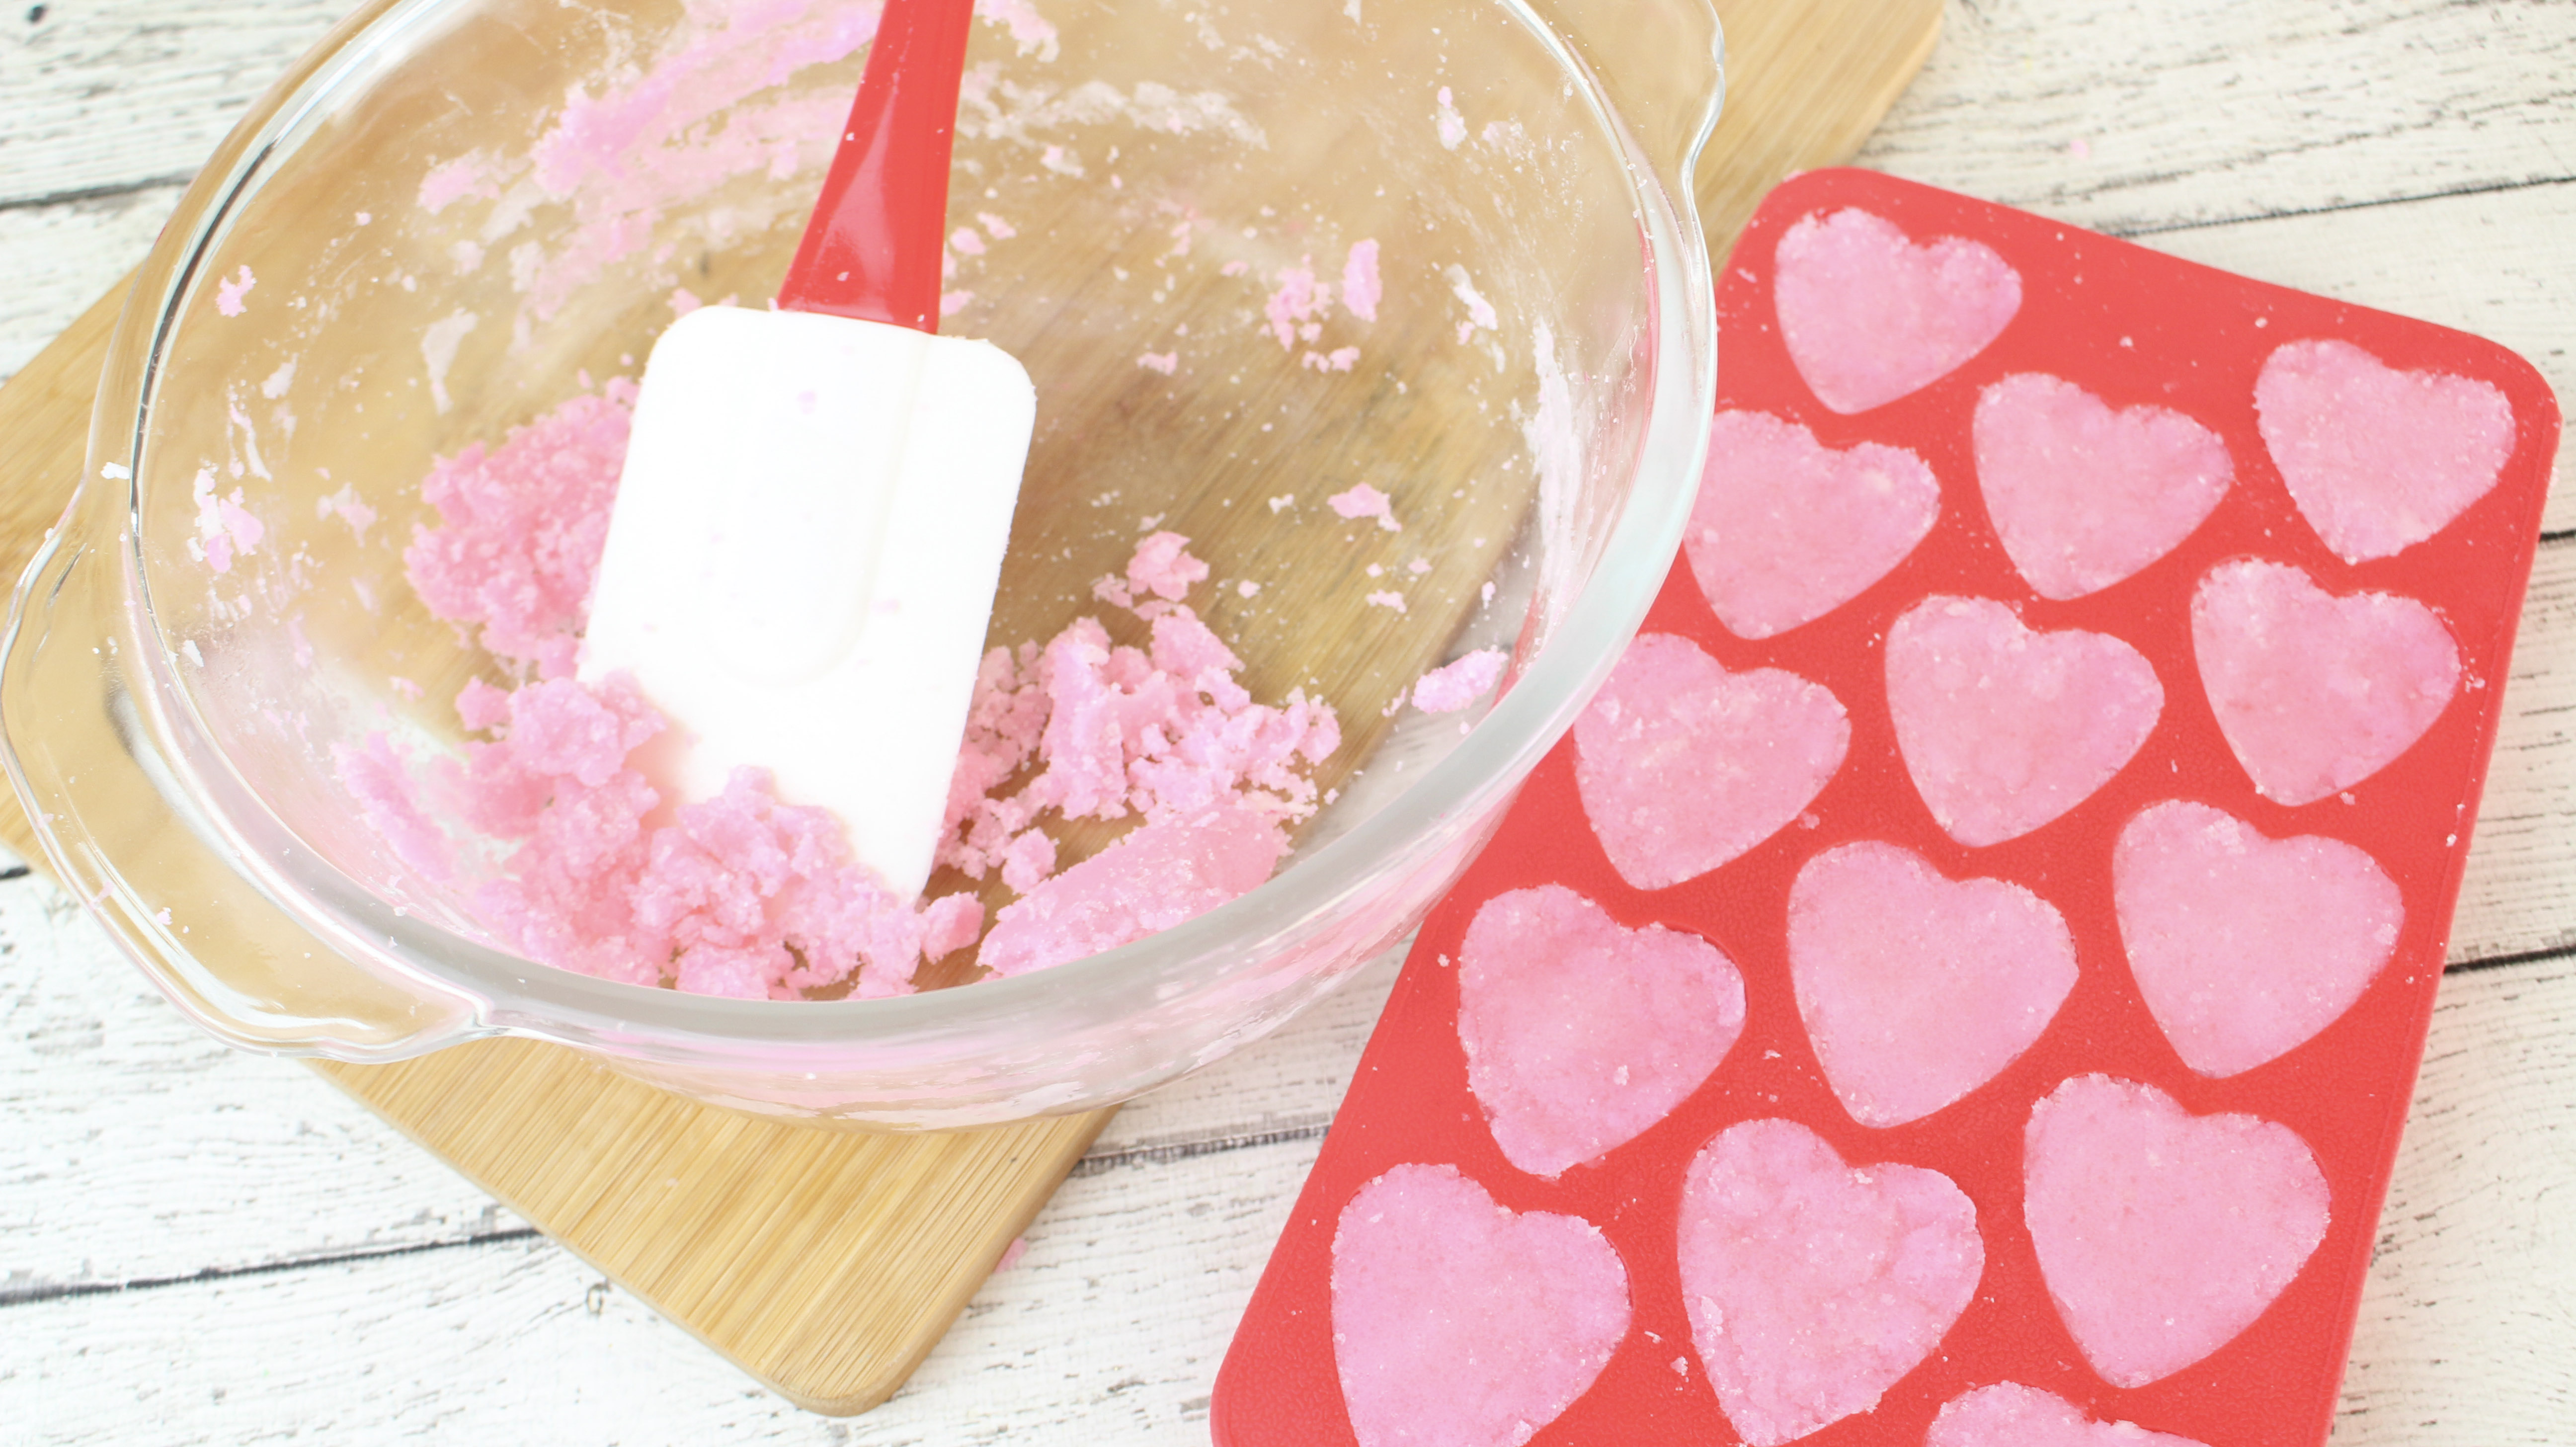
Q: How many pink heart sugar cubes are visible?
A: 14